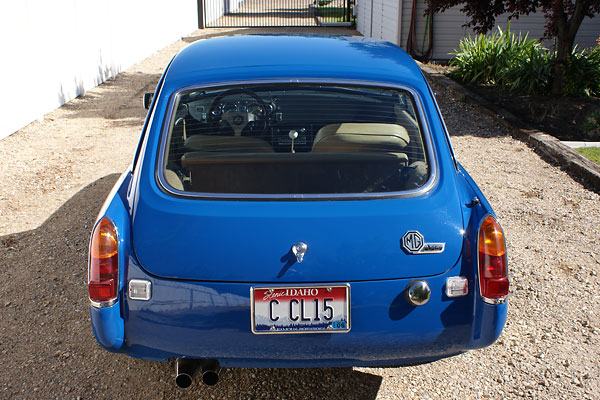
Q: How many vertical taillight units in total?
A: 2